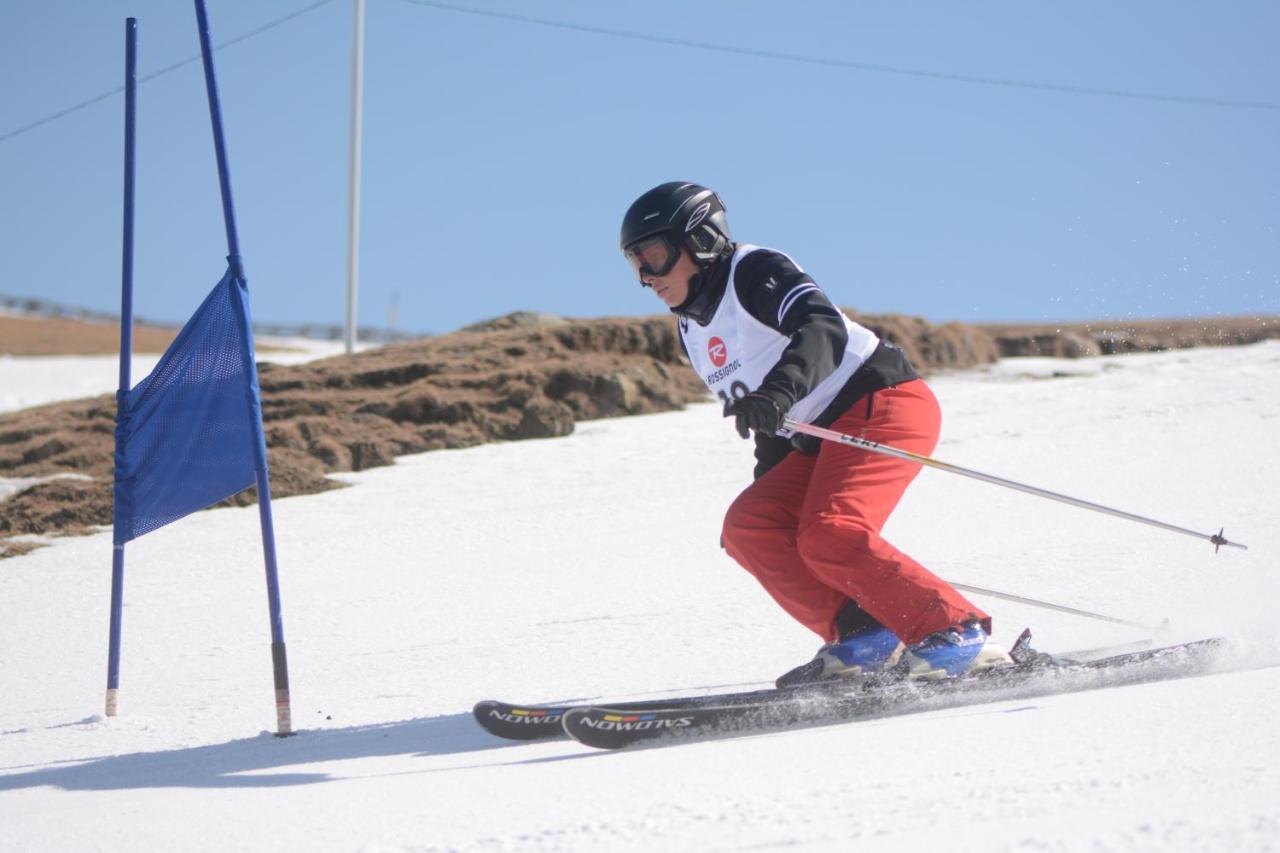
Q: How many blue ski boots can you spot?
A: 2